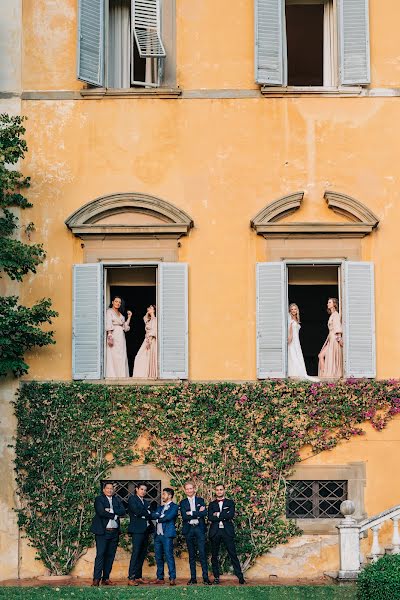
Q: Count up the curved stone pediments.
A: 2